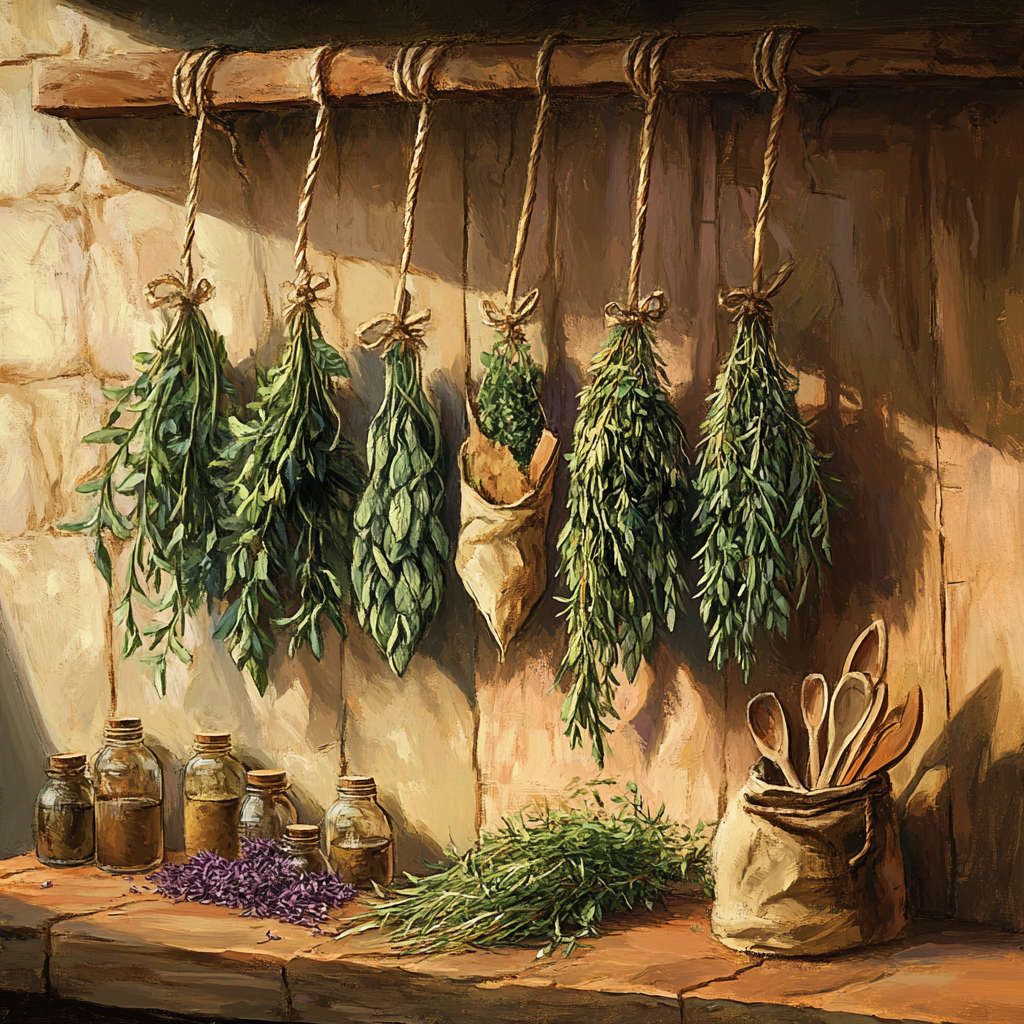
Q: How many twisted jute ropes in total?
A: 6